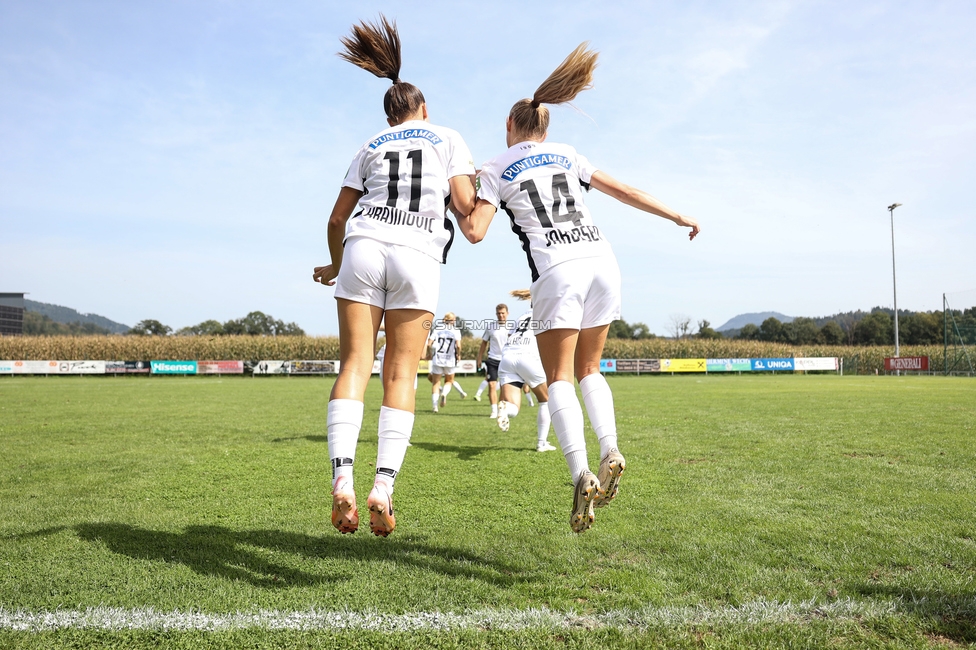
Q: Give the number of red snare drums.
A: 0